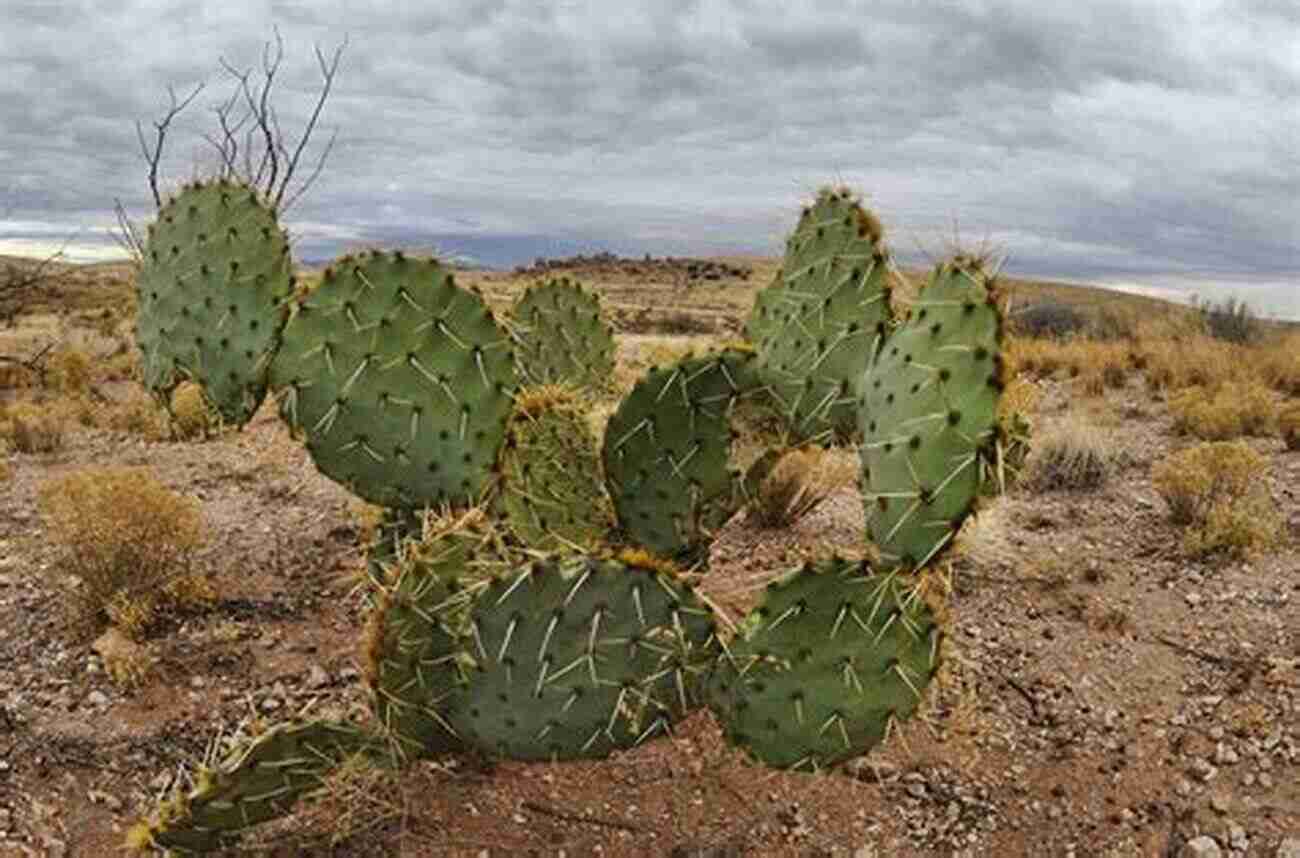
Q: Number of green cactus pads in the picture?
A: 11